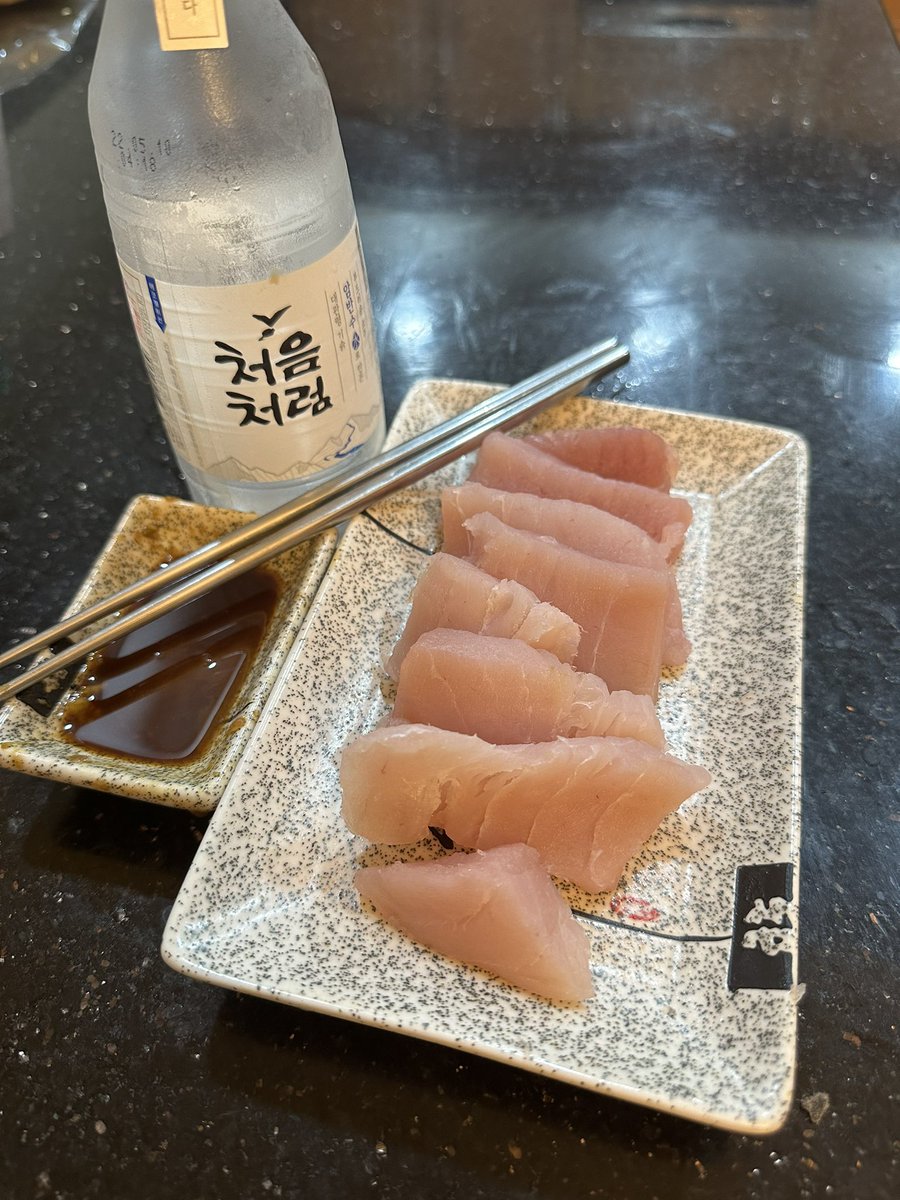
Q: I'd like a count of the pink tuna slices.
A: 8